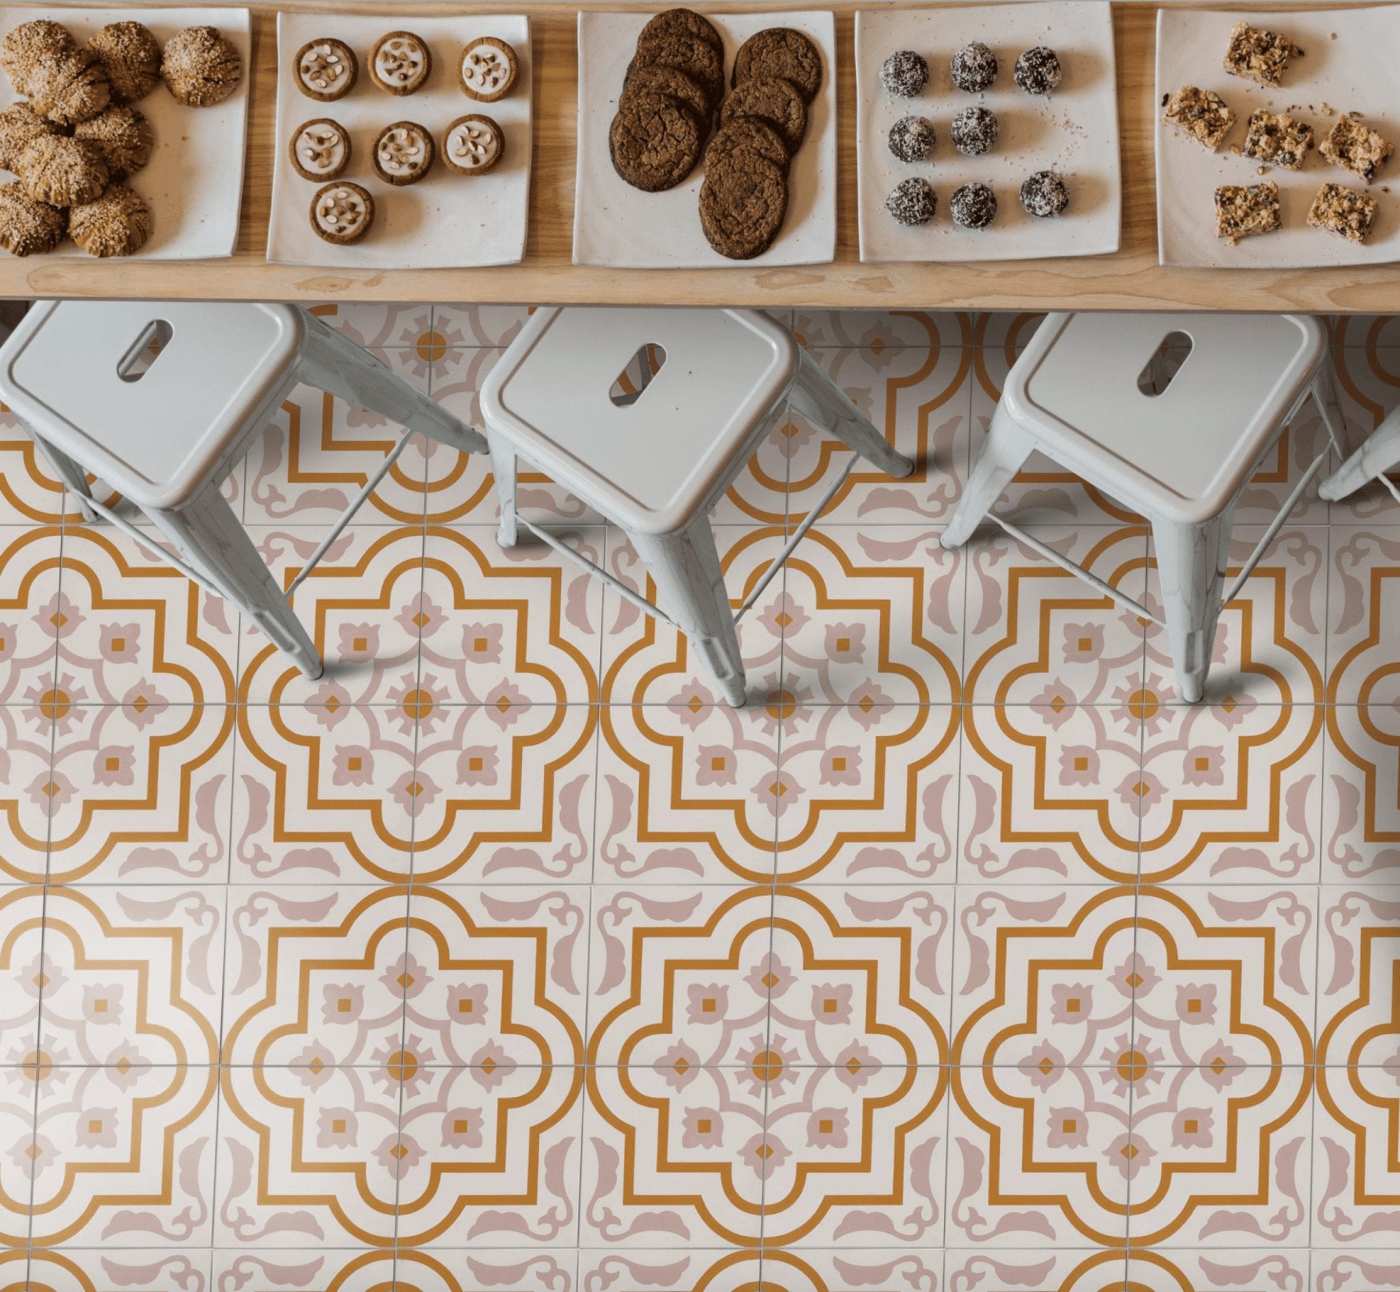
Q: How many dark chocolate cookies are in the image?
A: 8